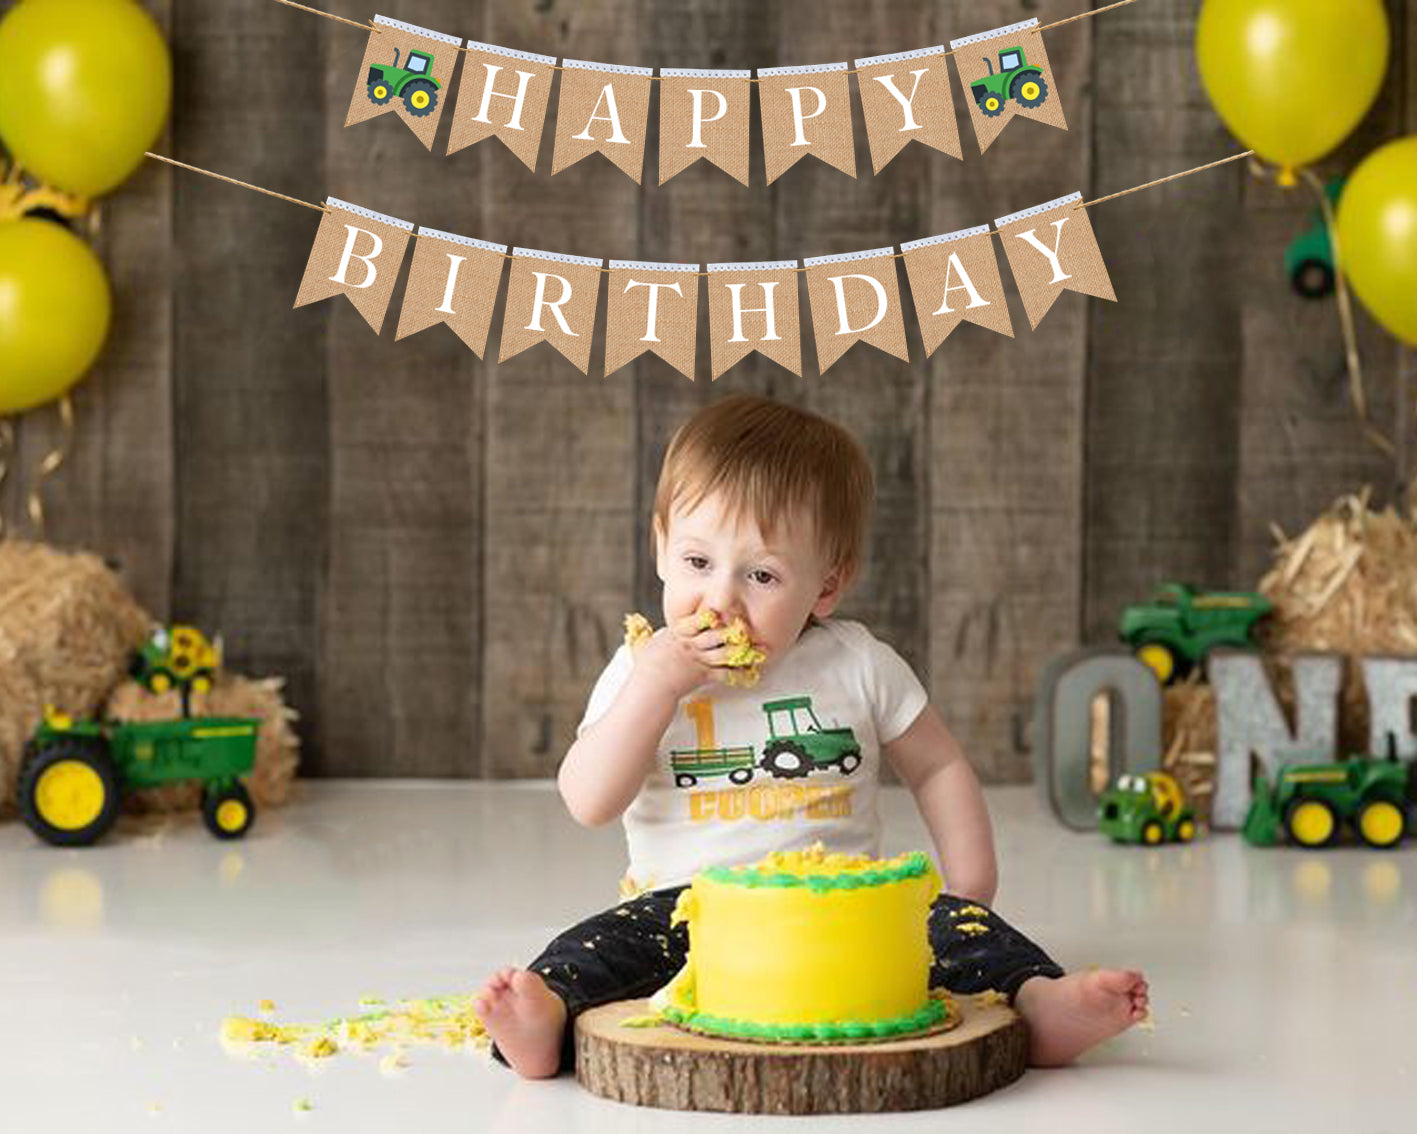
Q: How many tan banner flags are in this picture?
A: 15